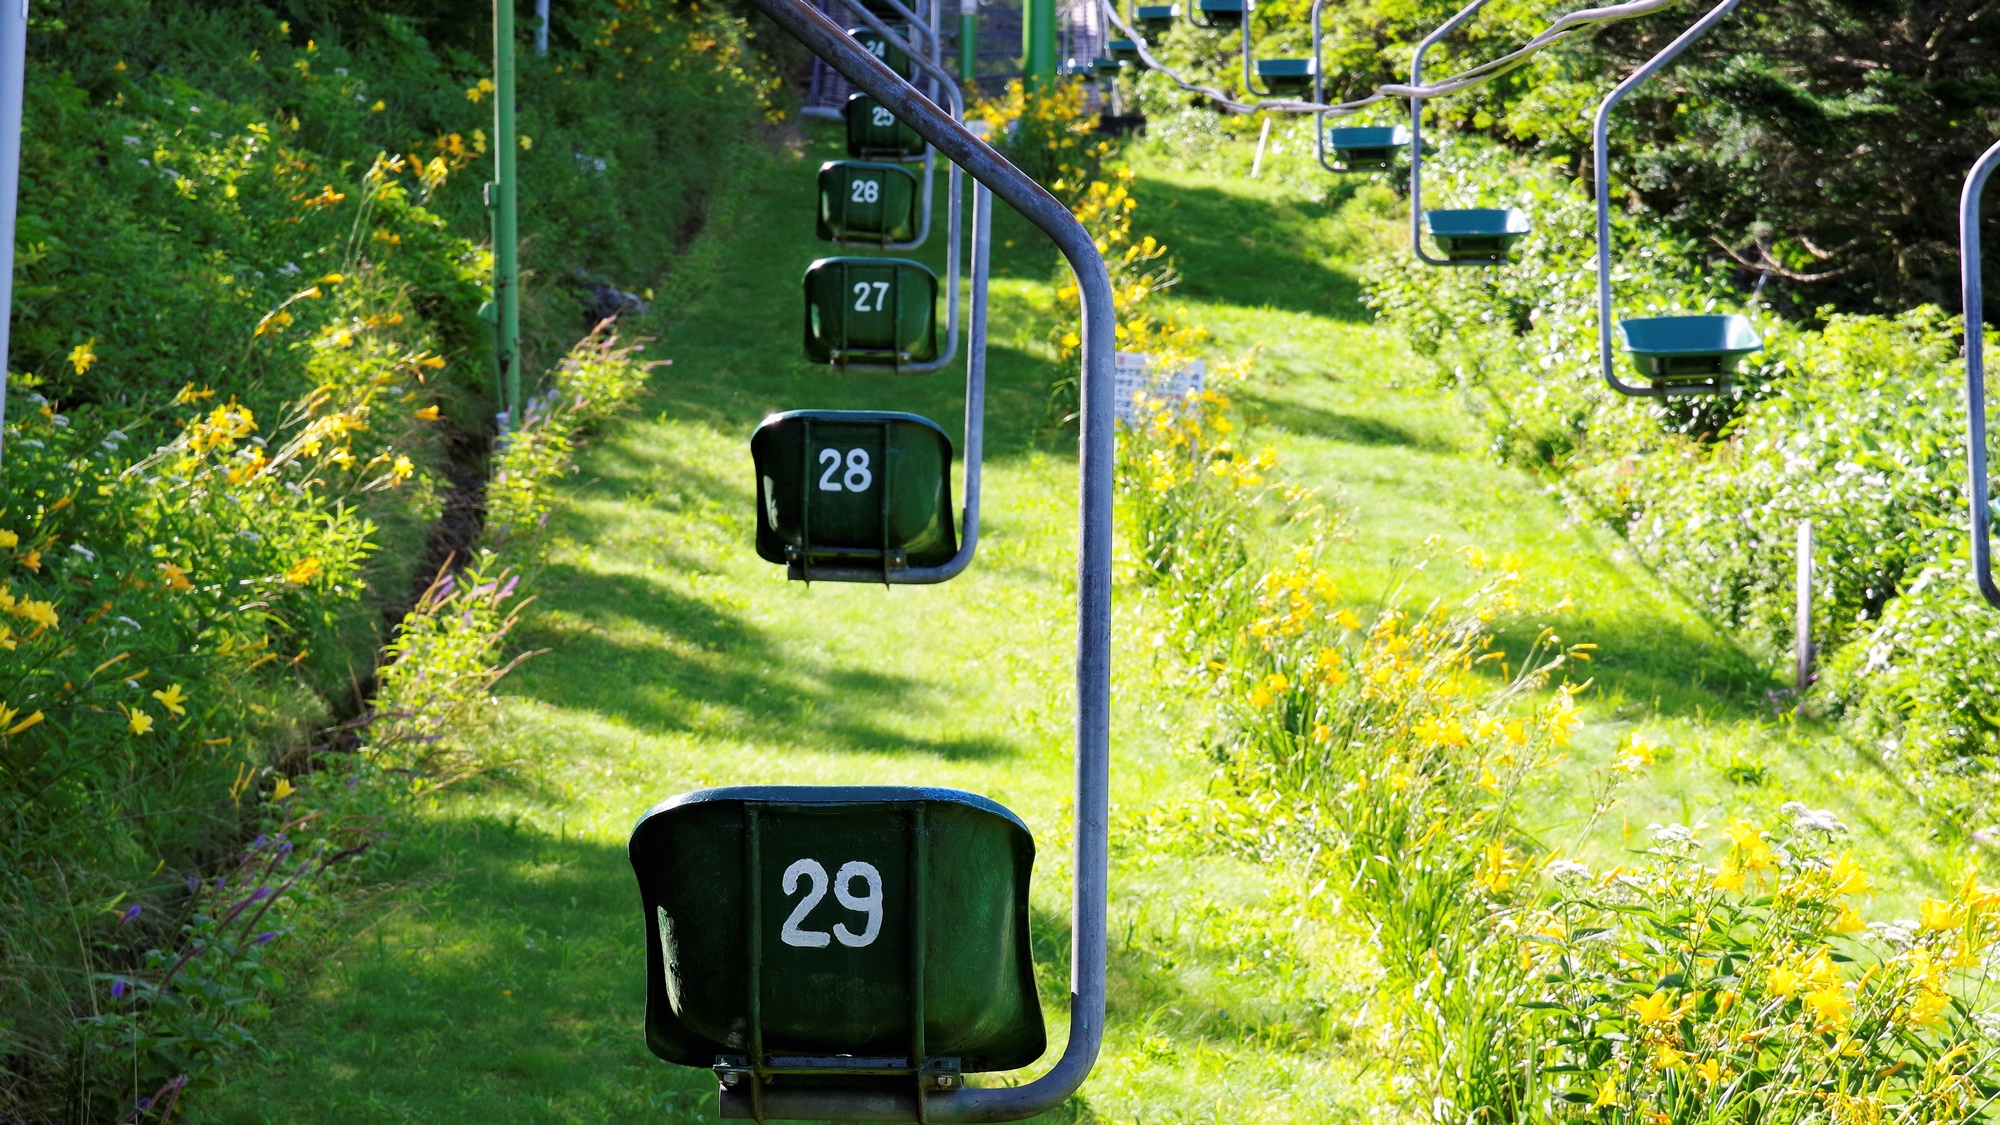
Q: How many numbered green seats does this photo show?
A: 6